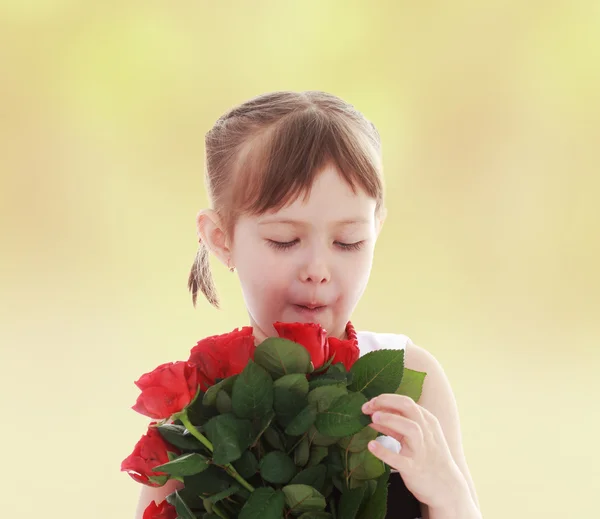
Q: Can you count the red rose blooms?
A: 6